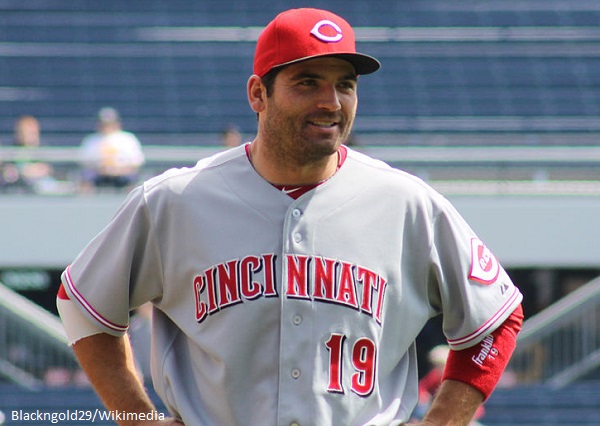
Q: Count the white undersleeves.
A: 1